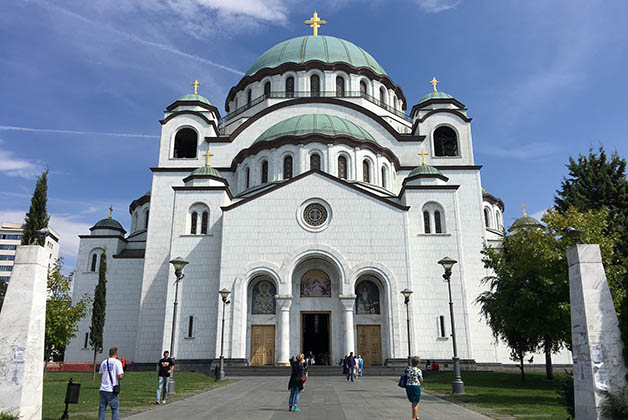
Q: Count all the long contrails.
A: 2